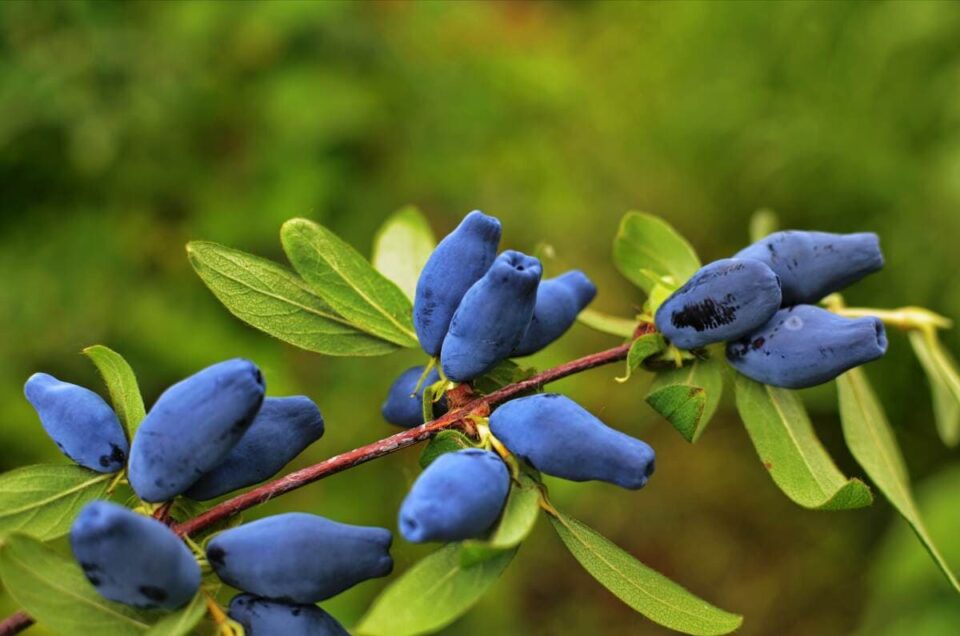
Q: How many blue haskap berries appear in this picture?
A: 15